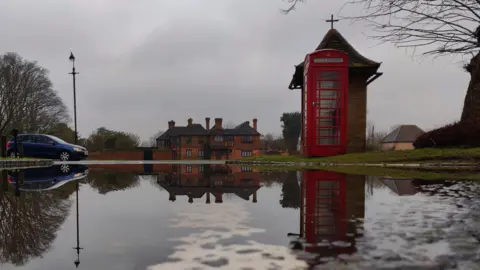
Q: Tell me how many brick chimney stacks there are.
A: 5